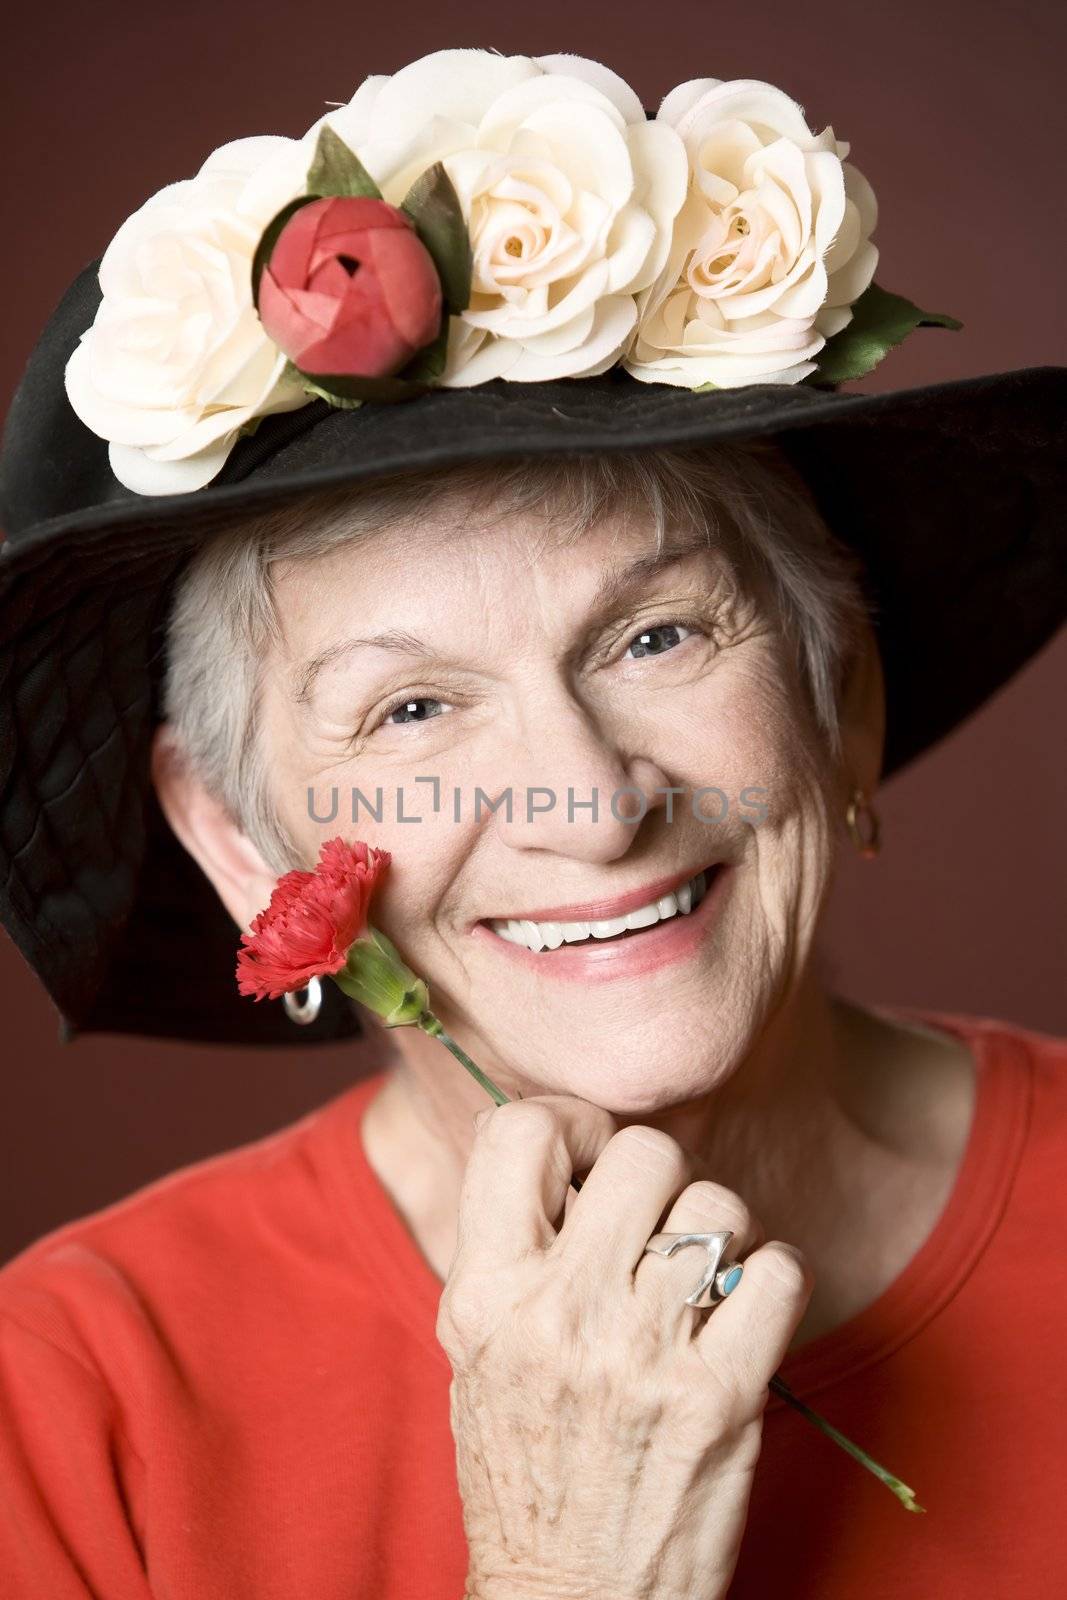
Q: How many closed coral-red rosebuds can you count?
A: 1